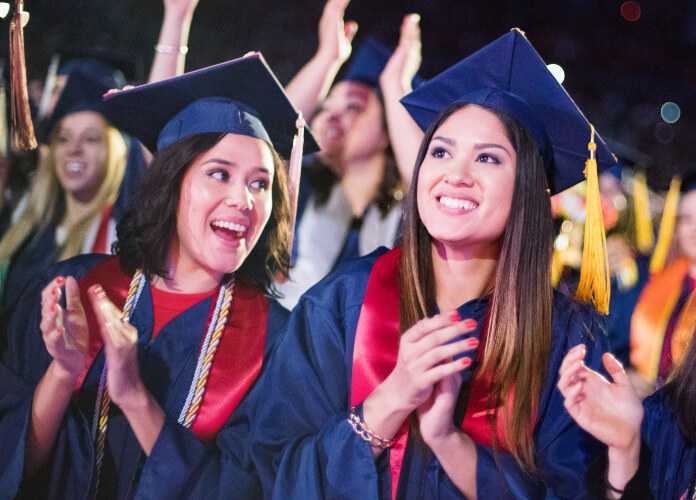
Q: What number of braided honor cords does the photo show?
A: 2